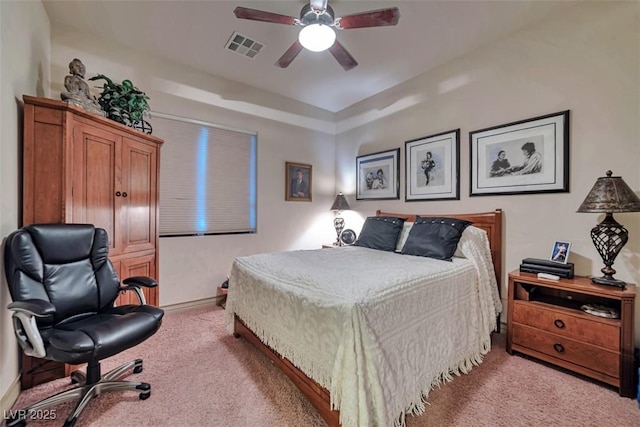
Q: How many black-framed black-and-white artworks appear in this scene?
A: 3